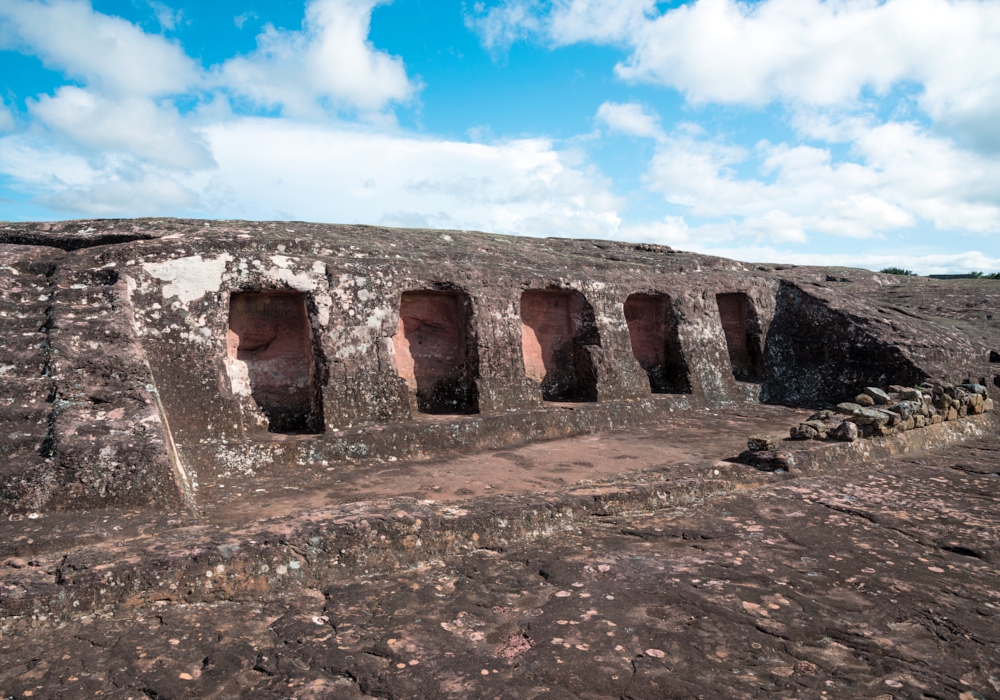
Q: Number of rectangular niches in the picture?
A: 5